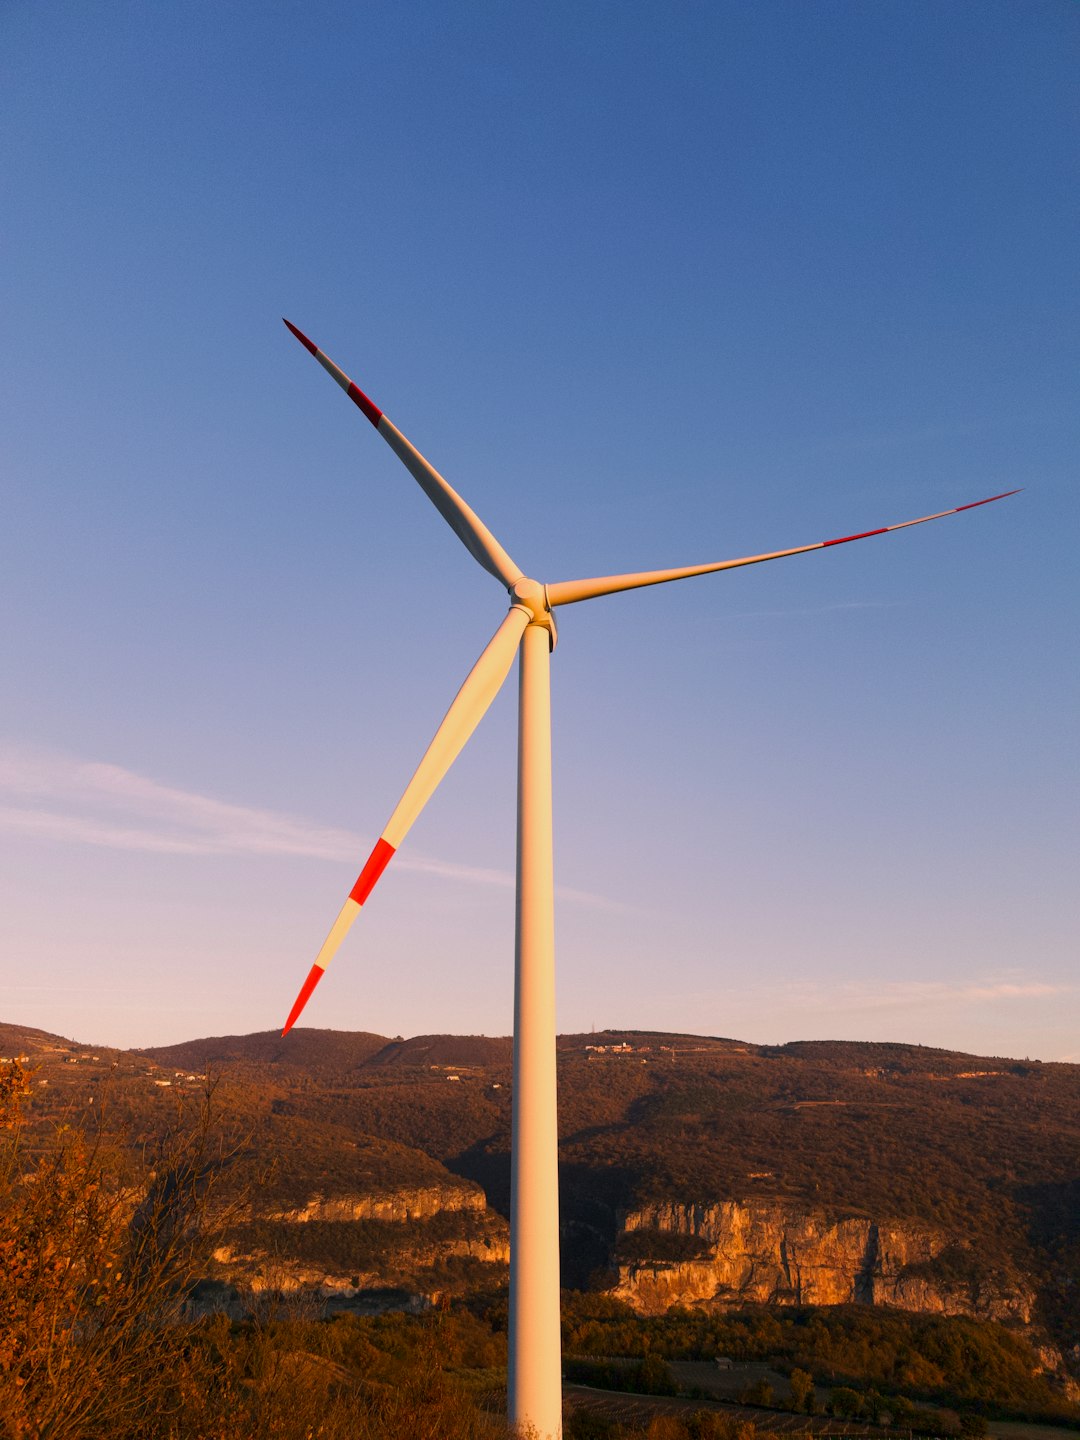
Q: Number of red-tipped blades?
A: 3